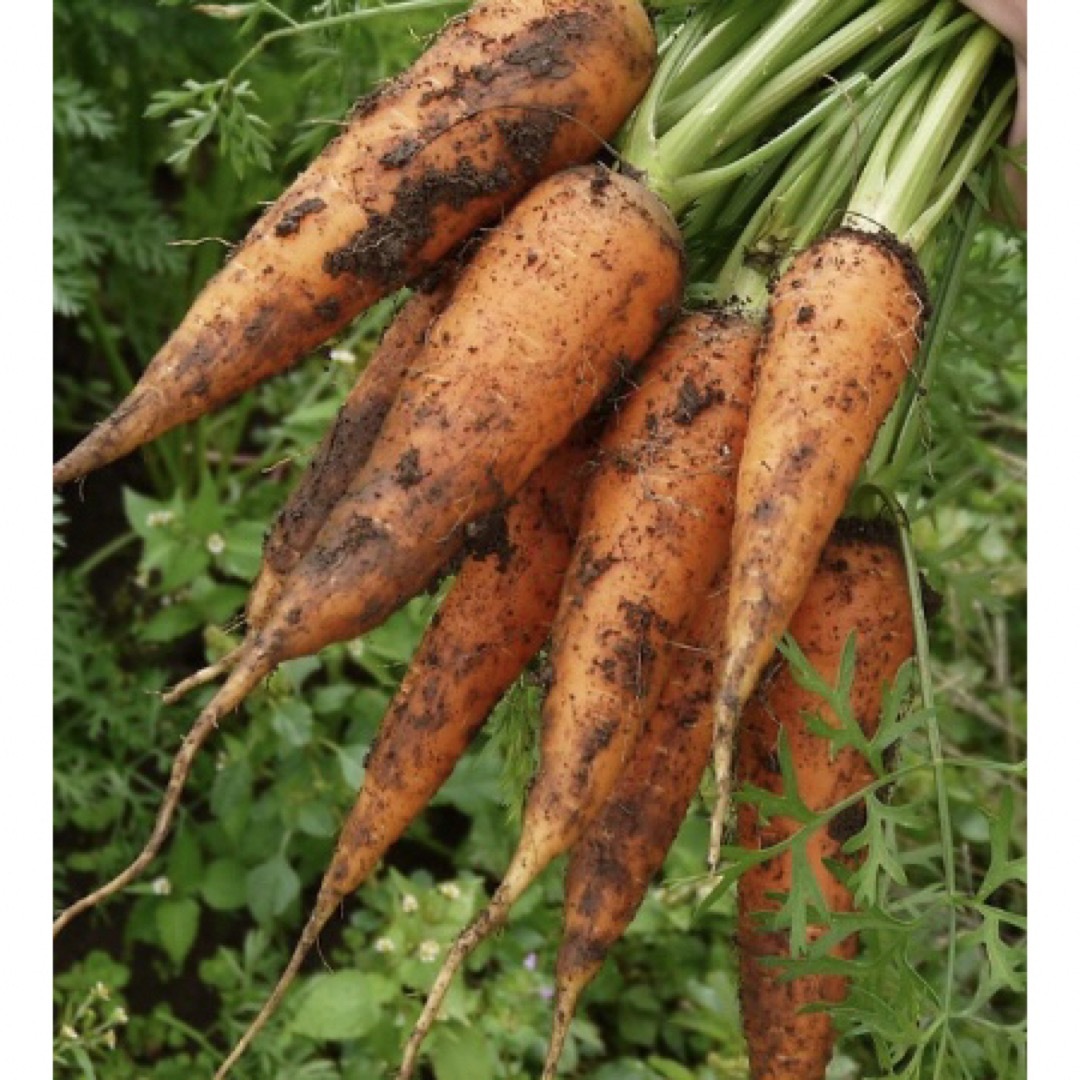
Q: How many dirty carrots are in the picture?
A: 8